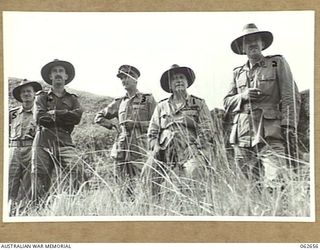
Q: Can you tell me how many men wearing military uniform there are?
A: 5